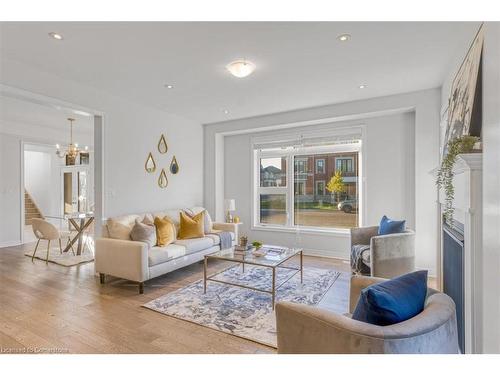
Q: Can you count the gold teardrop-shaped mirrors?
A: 4